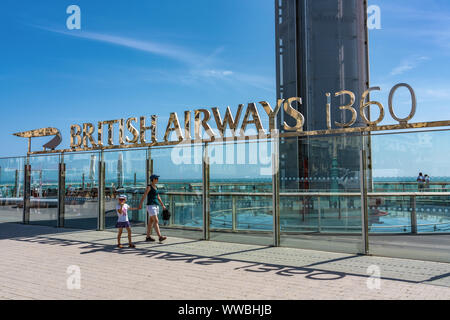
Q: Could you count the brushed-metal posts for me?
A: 7